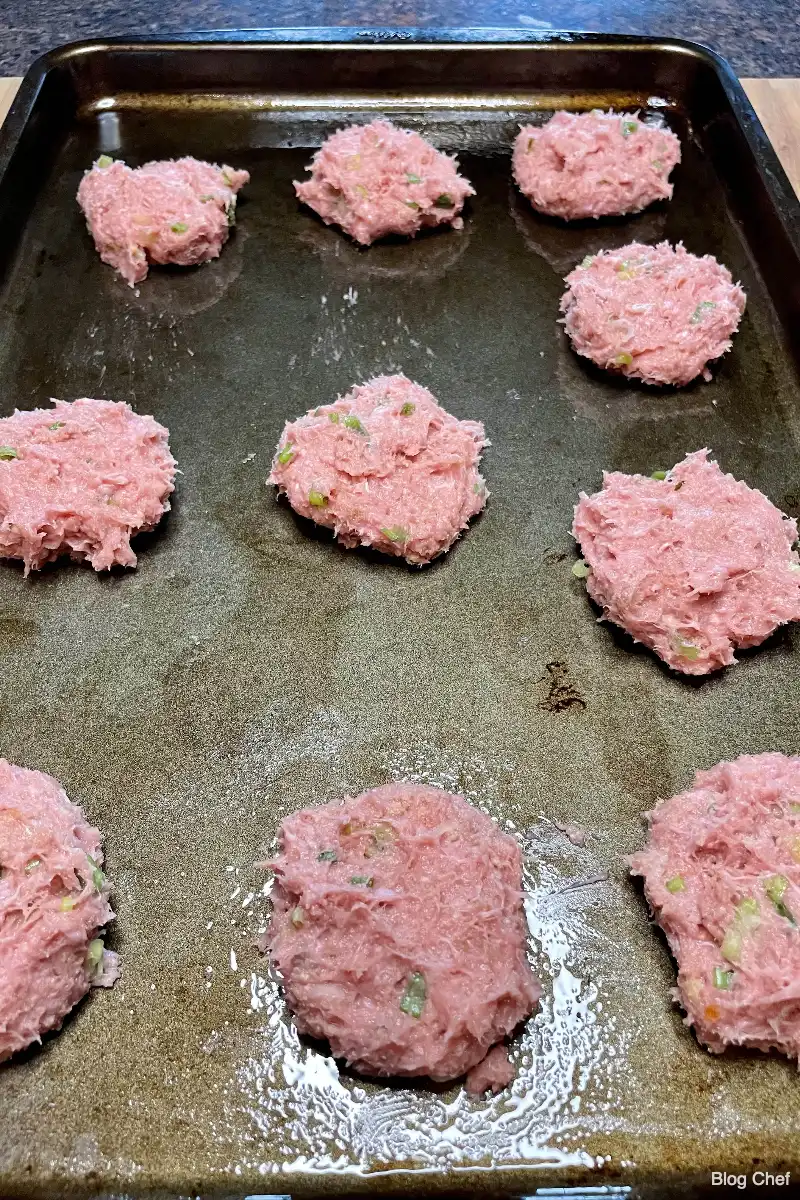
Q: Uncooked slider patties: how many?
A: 10